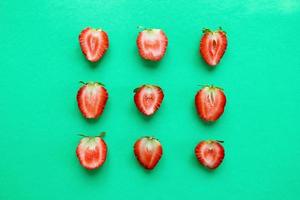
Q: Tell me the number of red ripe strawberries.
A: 9